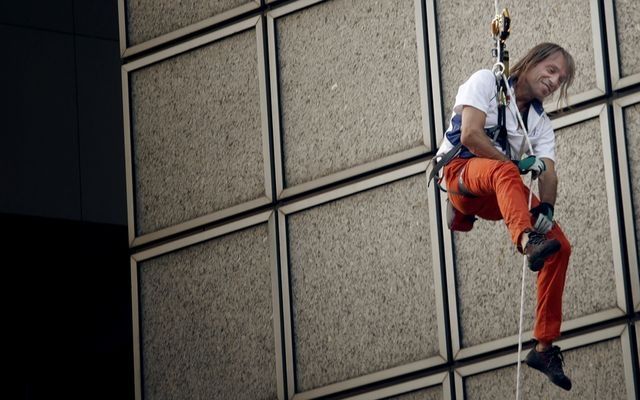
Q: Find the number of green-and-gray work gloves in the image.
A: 2